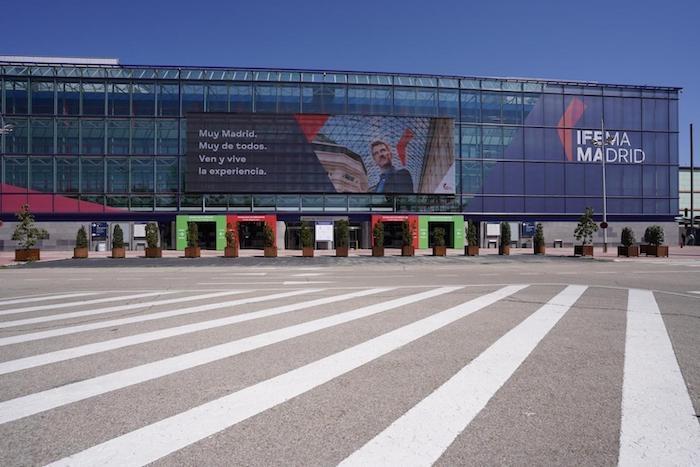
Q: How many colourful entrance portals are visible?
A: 4